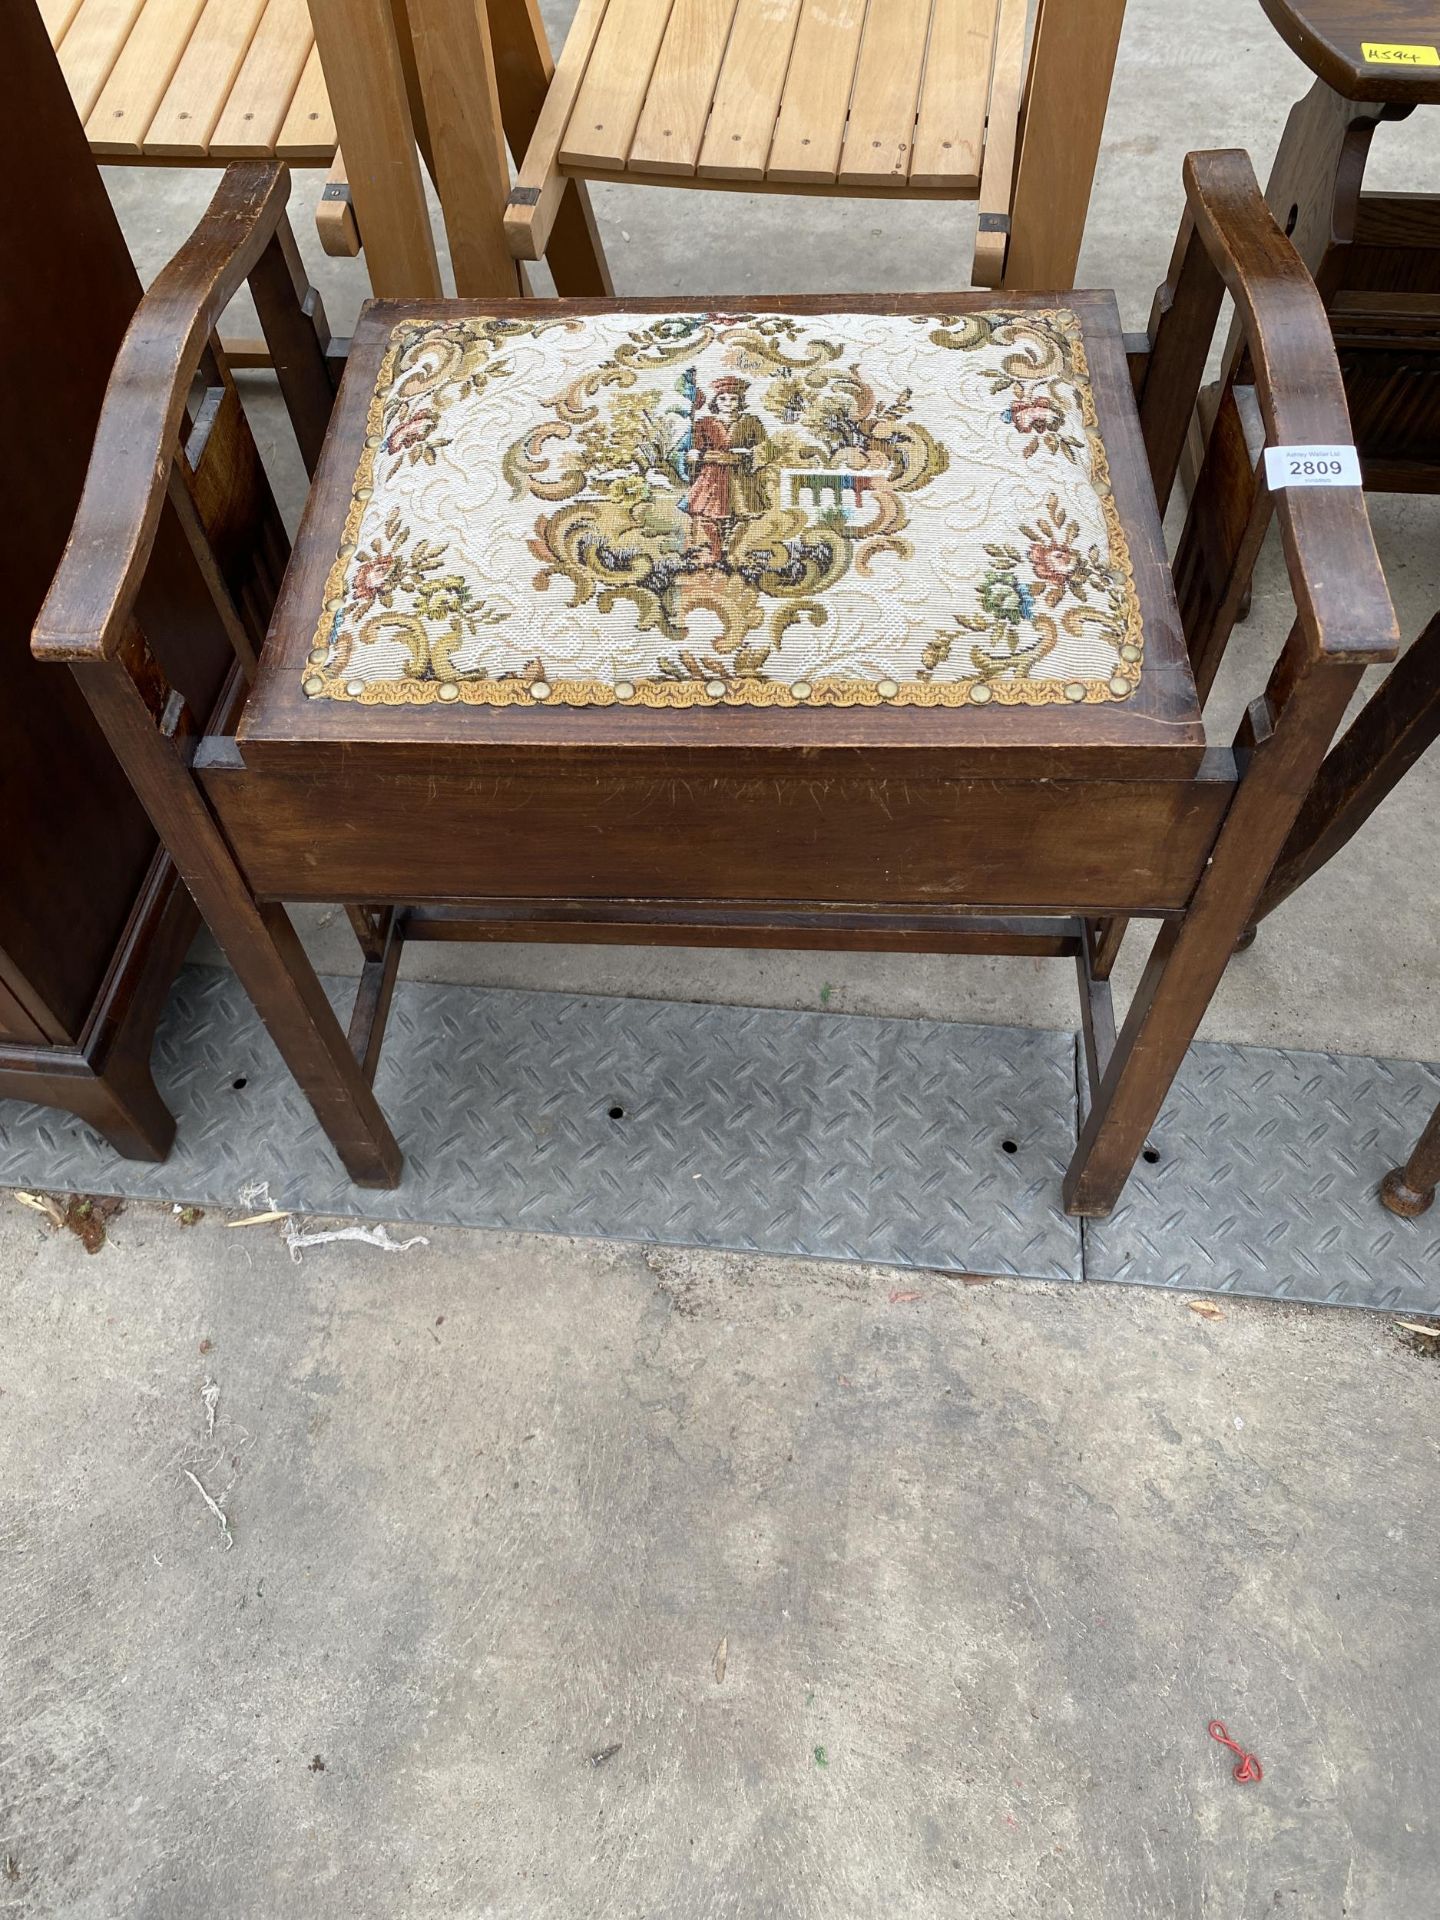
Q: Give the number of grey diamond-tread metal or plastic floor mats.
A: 2